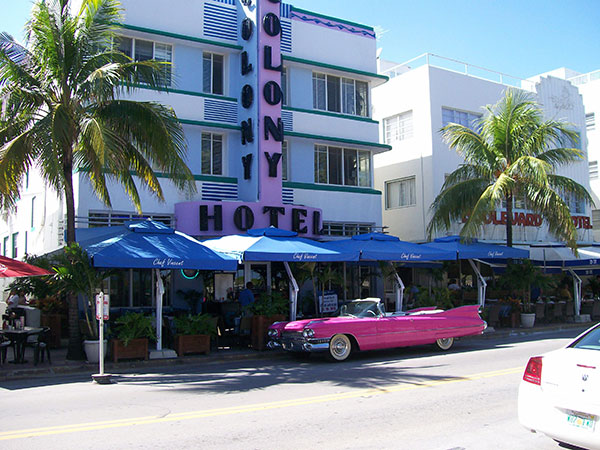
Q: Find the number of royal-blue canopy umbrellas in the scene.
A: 4